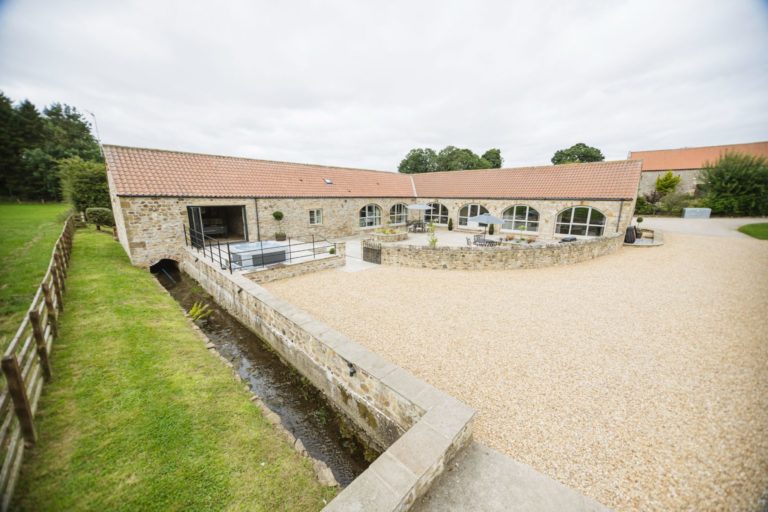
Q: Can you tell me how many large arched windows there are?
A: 6